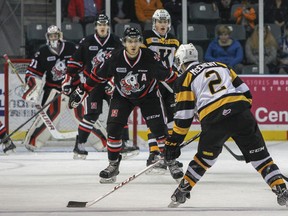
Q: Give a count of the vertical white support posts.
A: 4